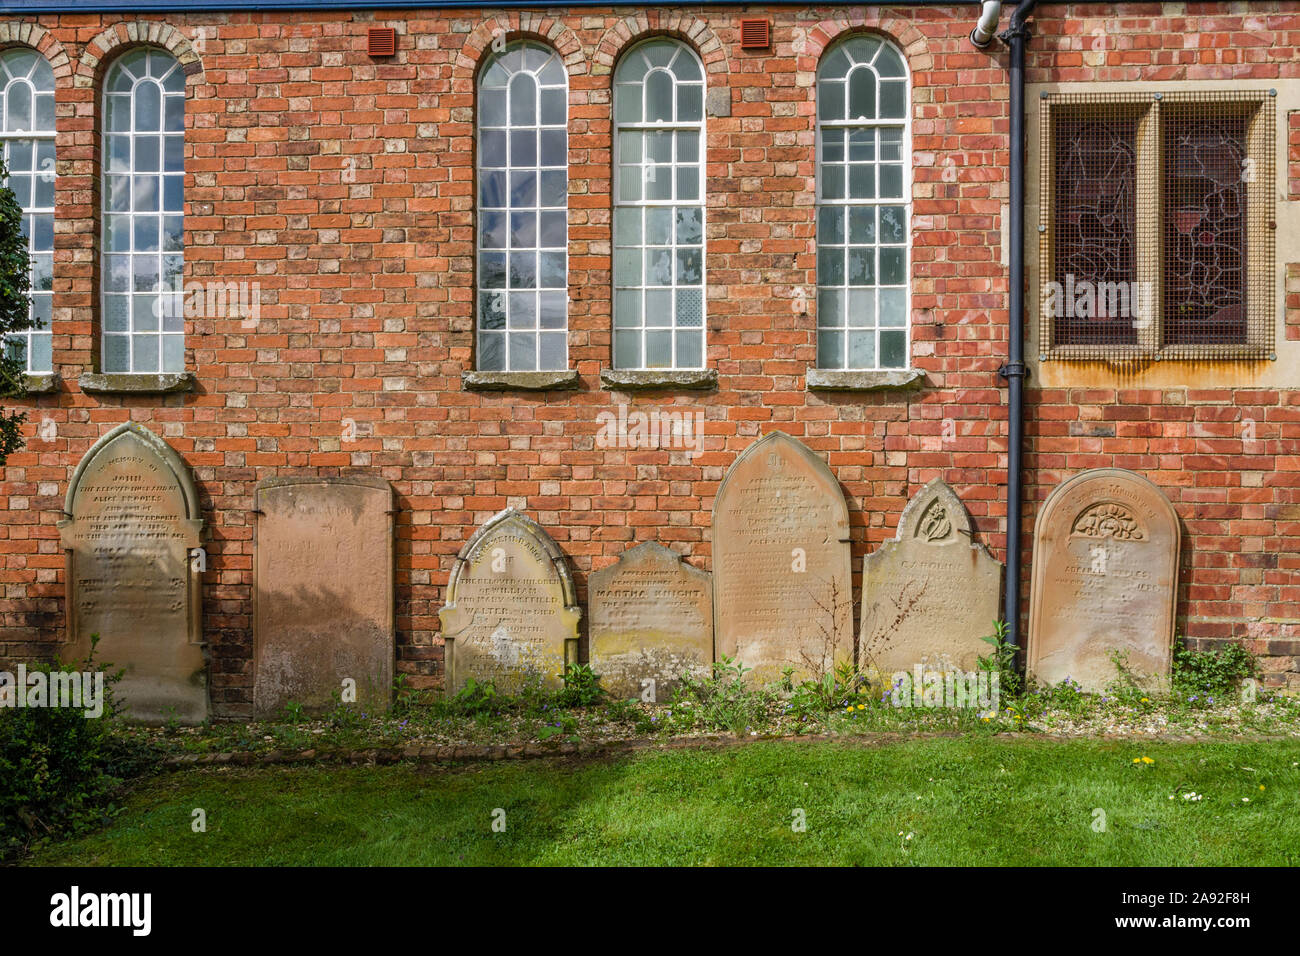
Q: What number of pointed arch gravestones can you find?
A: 4